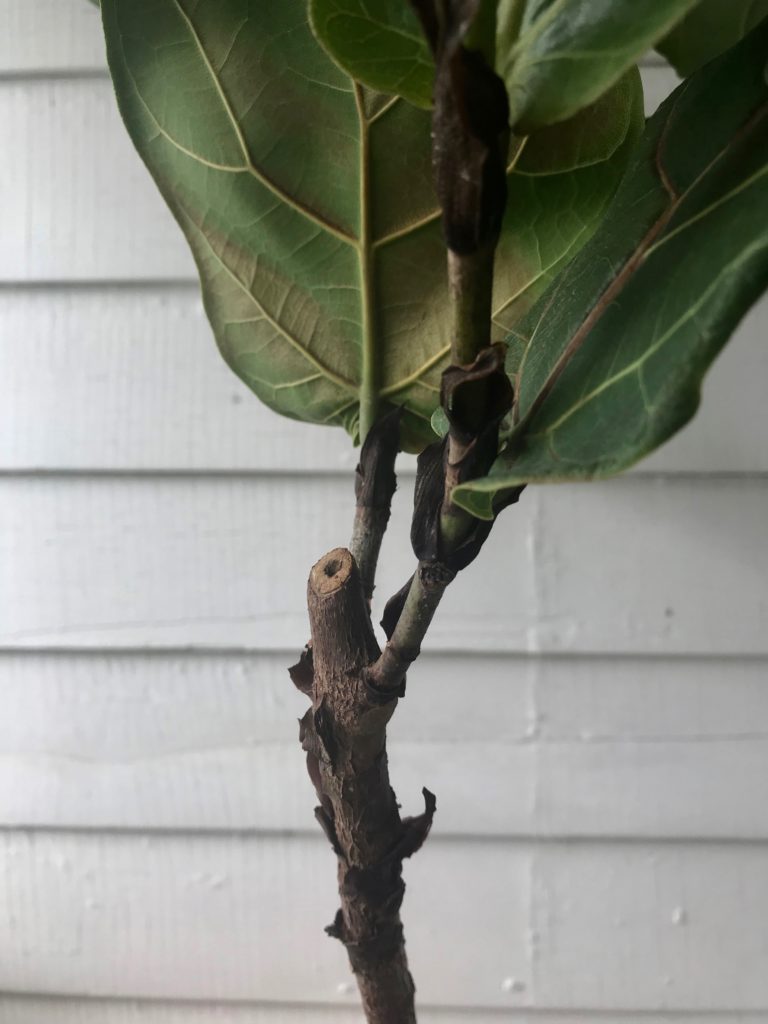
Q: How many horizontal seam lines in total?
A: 6